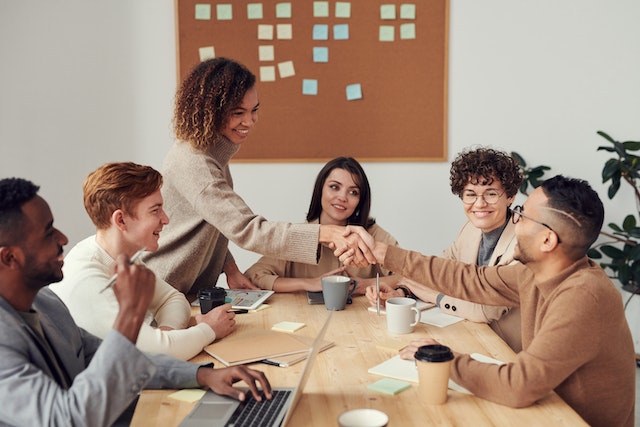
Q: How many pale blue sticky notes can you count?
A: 5